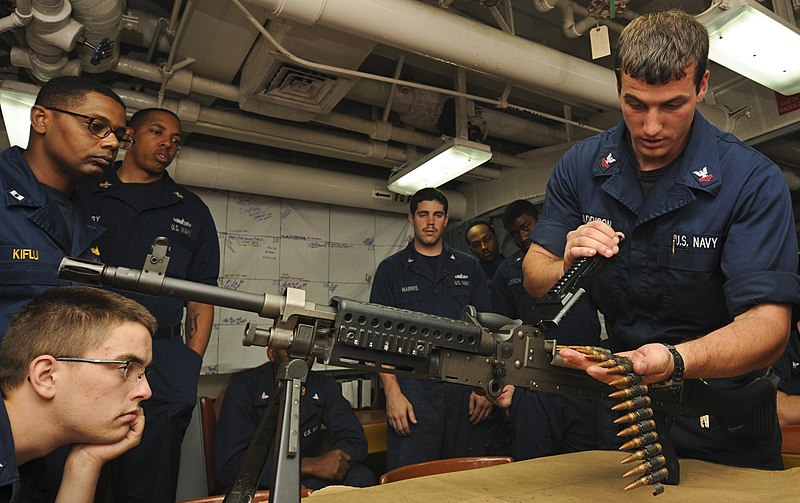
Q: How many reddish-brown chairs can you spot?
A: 3